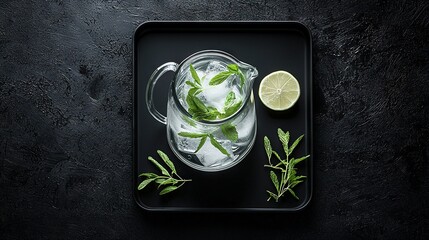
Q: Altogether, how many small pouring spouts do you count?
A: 1